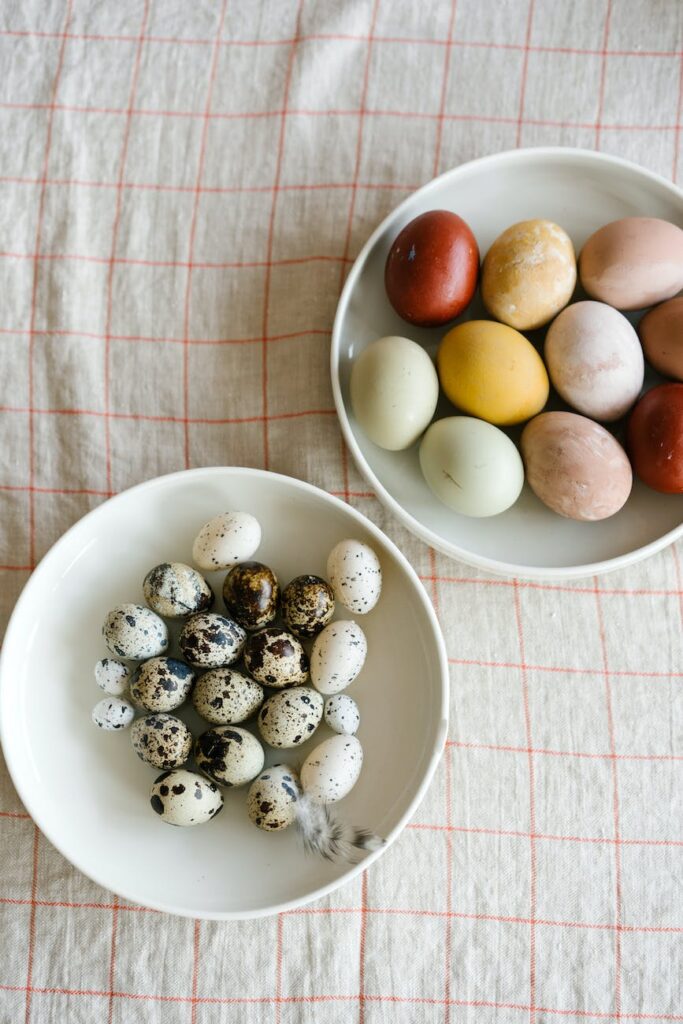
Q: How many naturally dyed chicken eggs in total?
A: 10